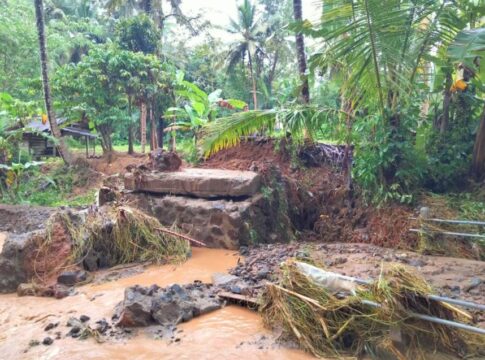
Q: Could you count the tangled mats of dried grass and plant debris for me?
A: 2